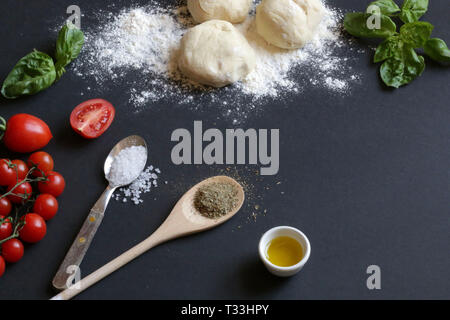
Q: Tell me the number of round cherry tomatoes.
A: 11